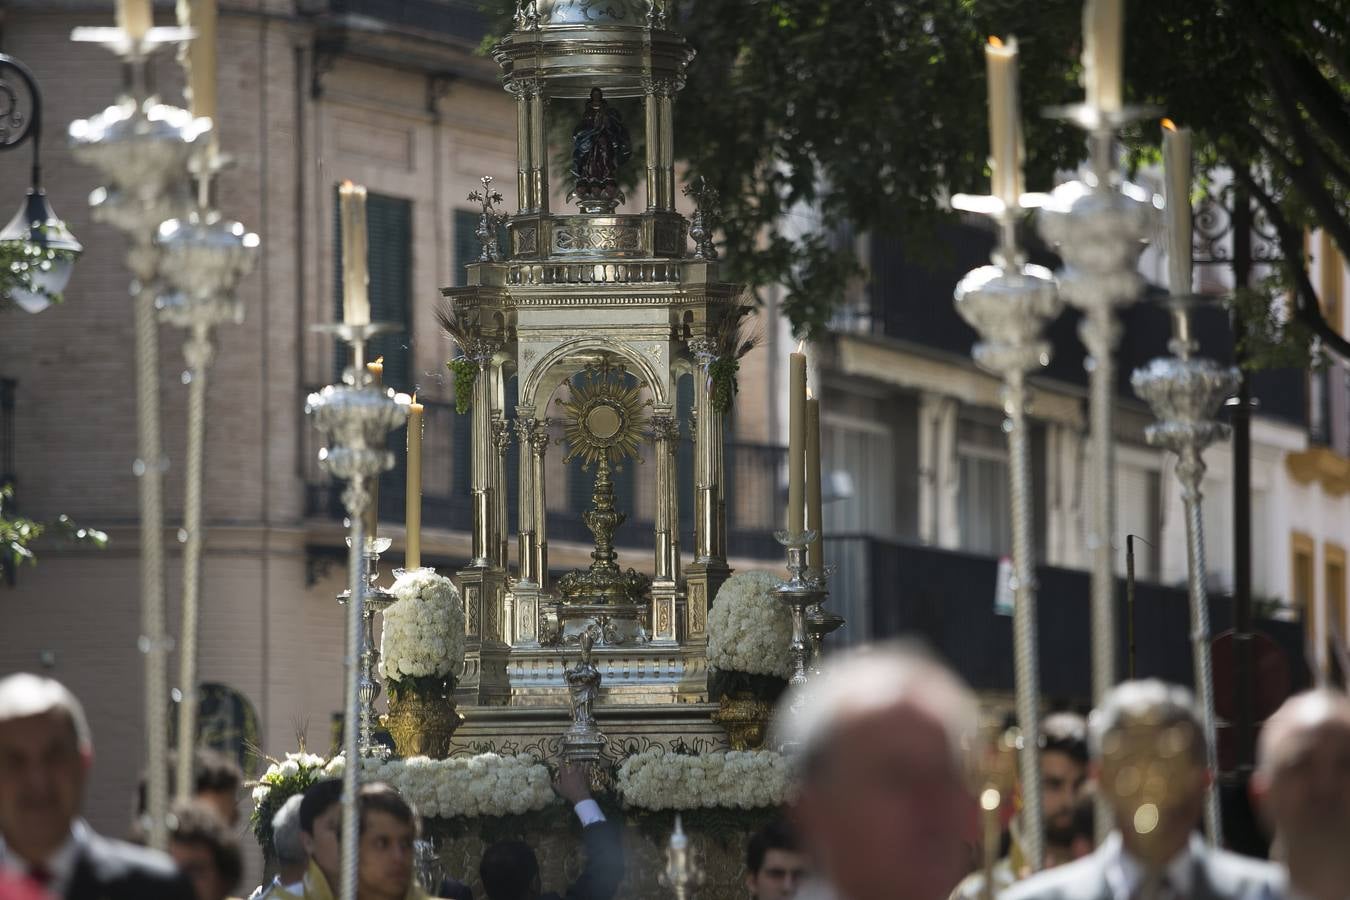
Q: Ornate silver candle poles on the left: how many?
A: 3